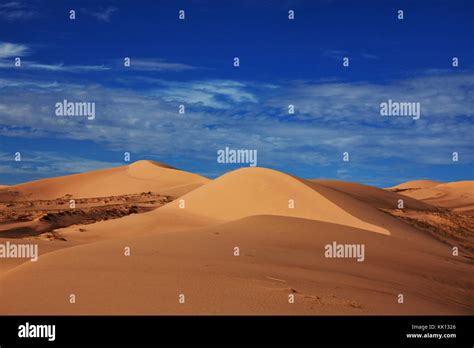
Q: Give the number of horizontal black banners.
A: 1